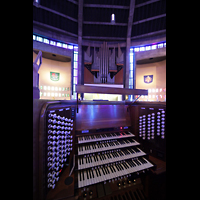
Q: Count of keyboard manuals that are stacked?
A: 4